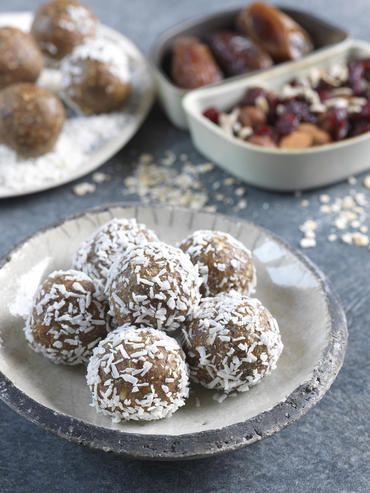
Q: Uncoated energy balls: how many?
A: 2